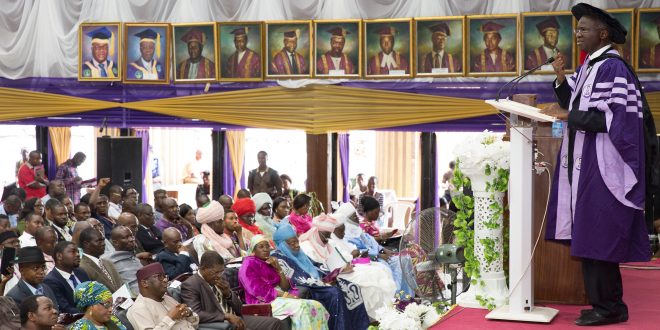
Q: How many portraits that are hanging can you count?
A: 12